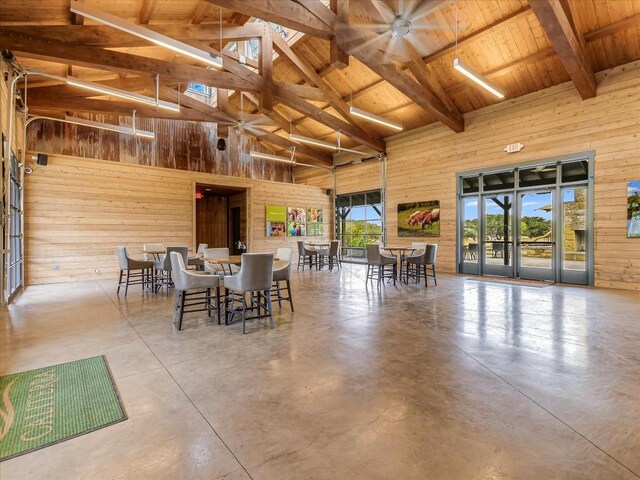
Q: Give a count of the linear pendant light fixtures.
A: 7